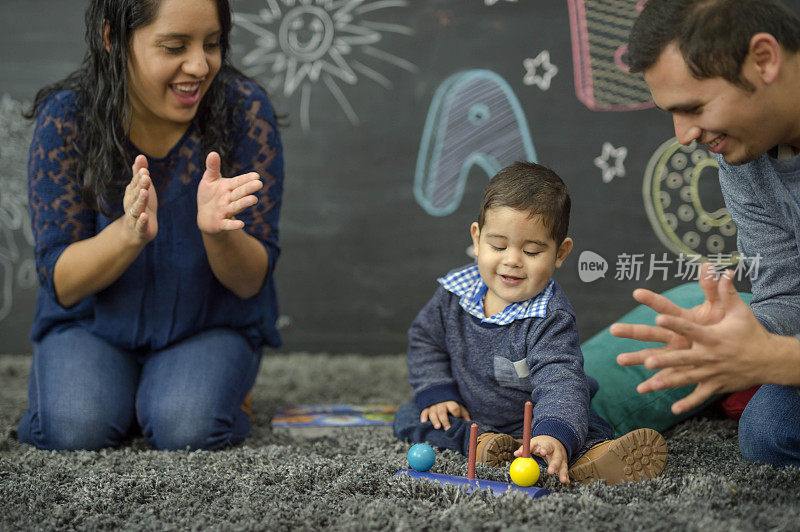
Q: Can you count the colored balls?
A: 2